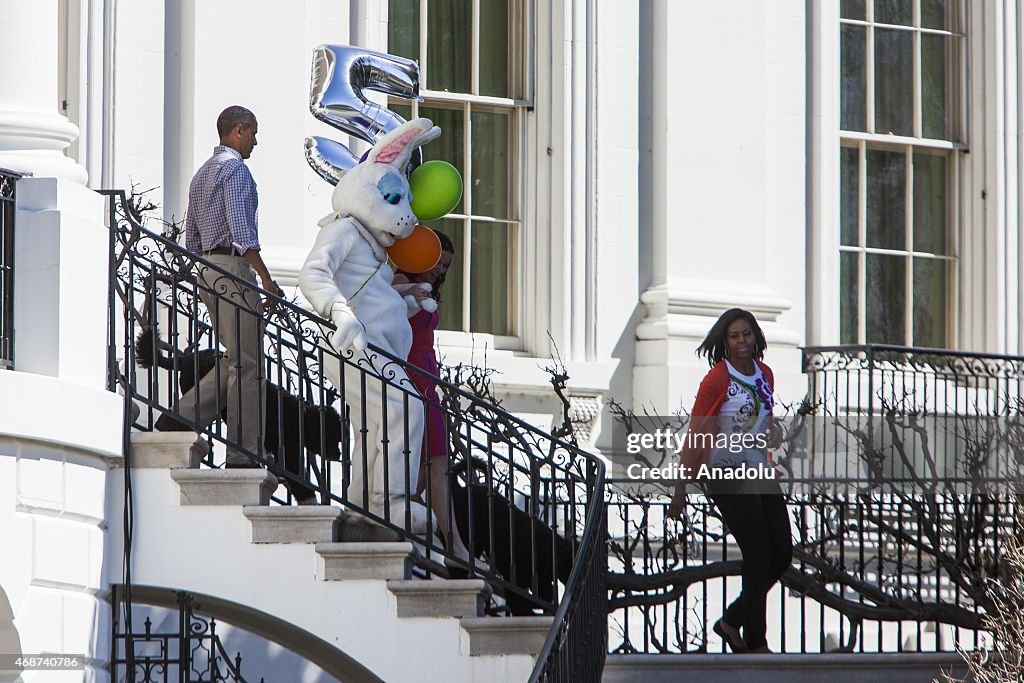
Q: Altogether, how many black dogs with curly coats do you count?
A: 2